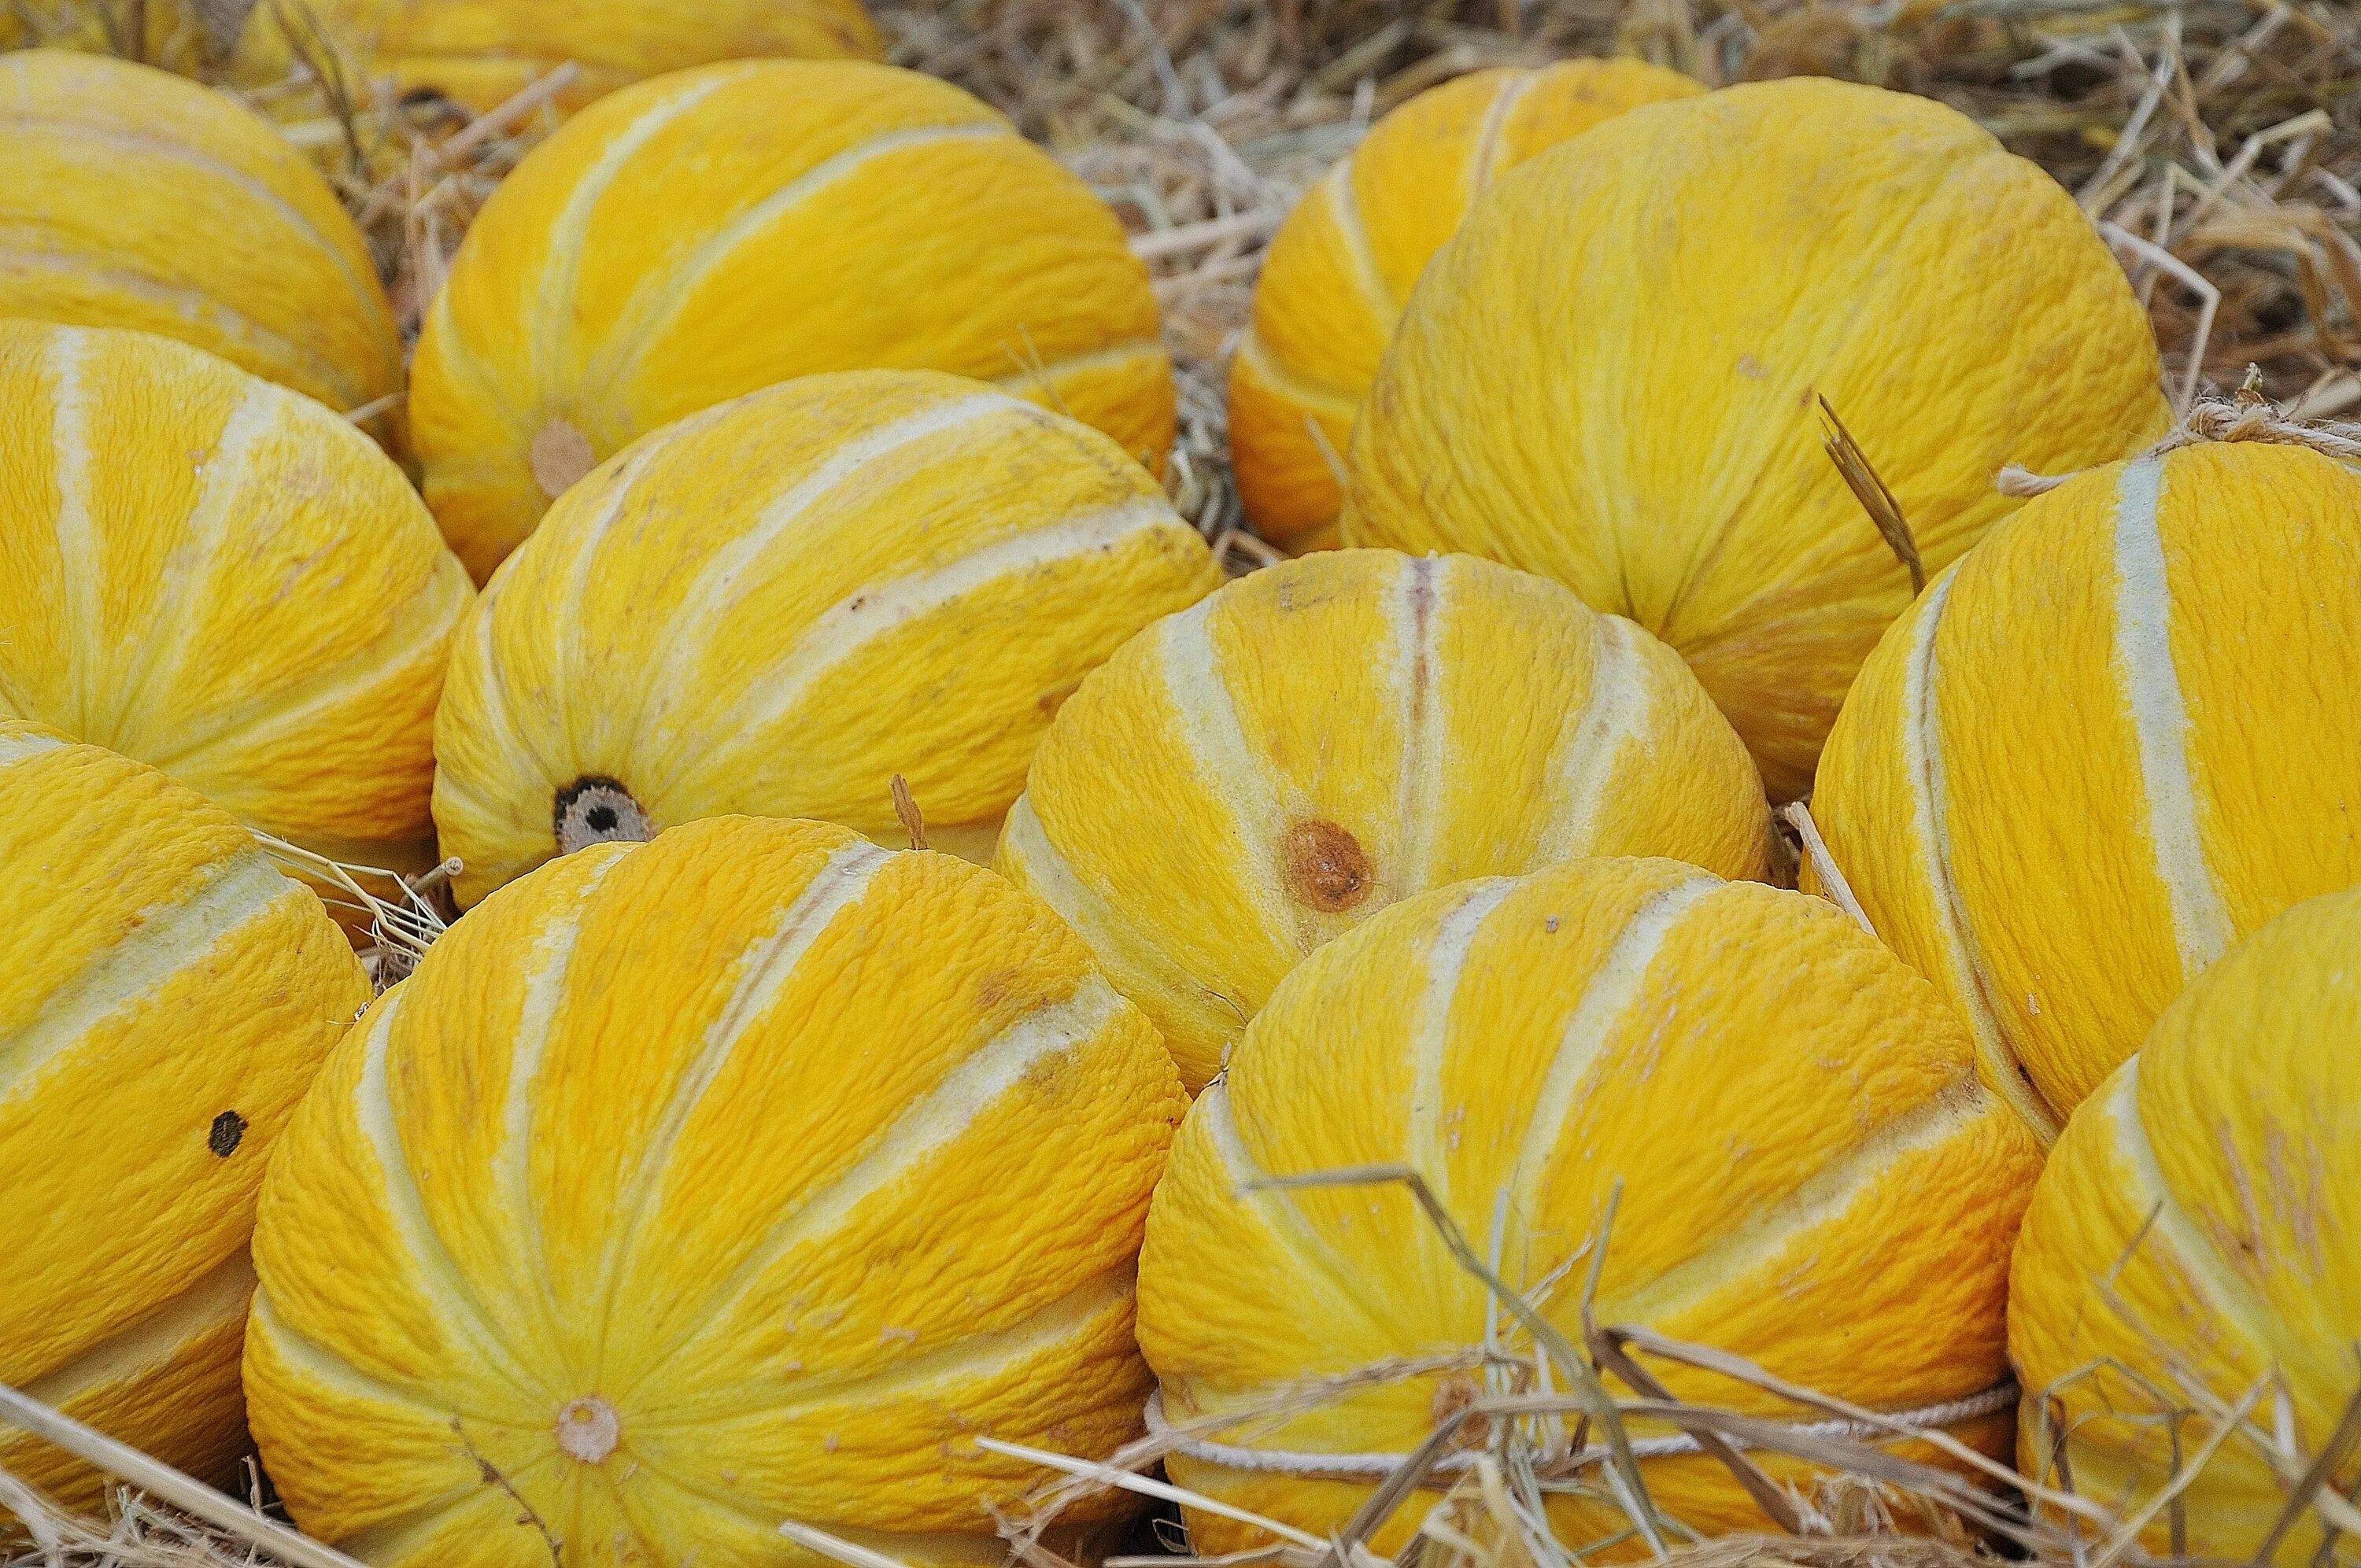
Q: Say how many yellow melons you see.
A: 13